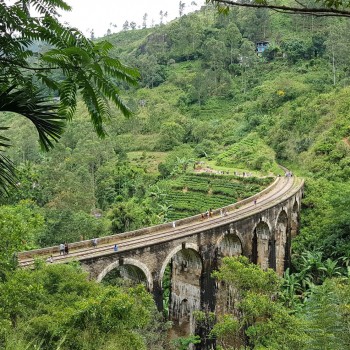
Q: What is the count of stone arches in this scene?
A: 6